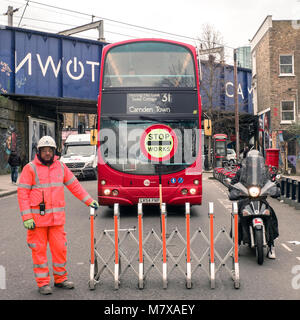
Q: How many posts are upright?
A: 7